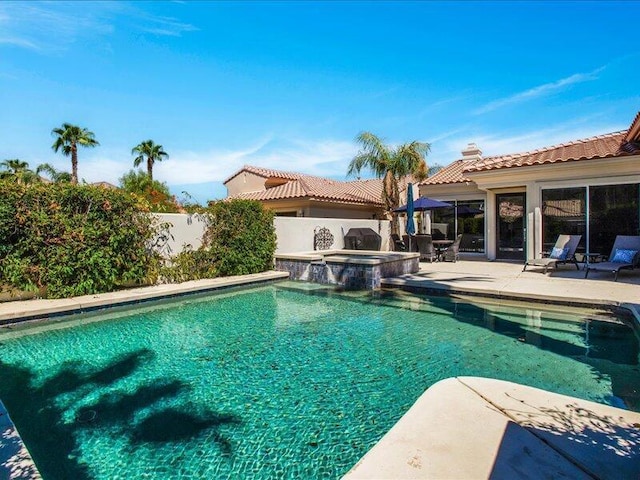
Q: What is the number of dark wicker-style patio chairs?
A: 4